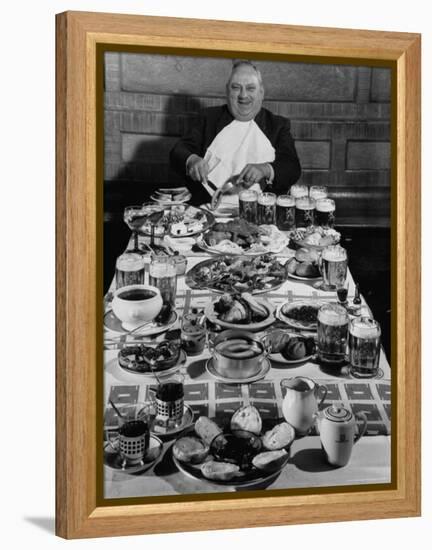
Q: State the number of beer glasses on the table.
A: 12